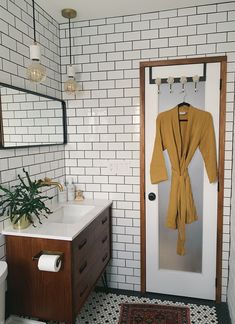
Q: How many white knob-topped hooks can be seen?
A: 4